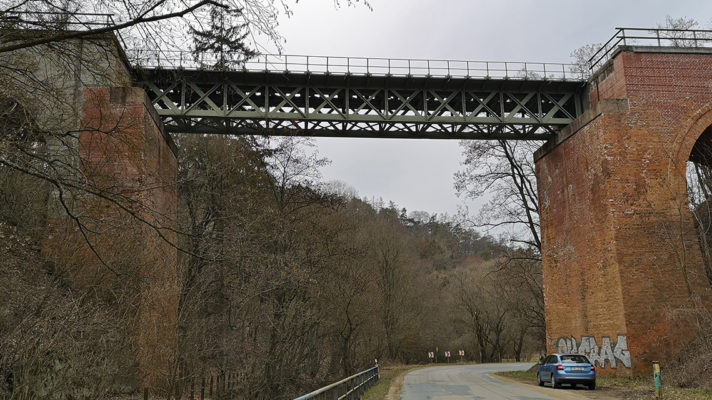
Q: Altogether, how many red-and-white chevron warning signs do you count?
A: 3